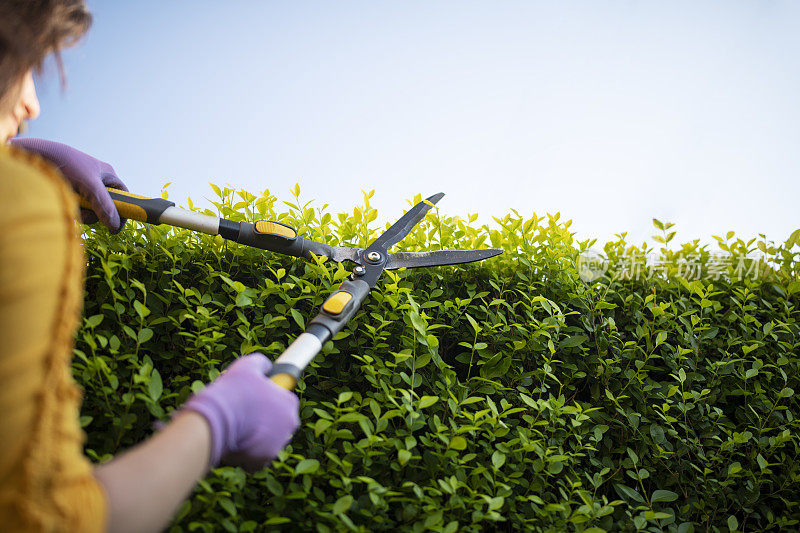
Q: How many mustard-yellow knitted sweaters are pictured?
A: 1